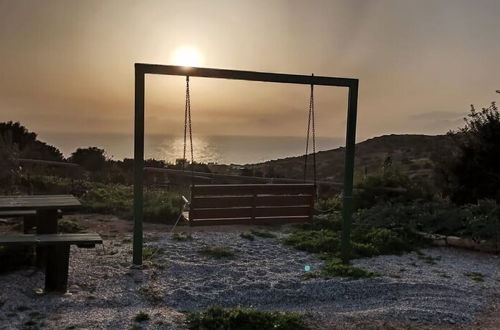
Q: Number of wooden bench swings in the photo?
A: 1